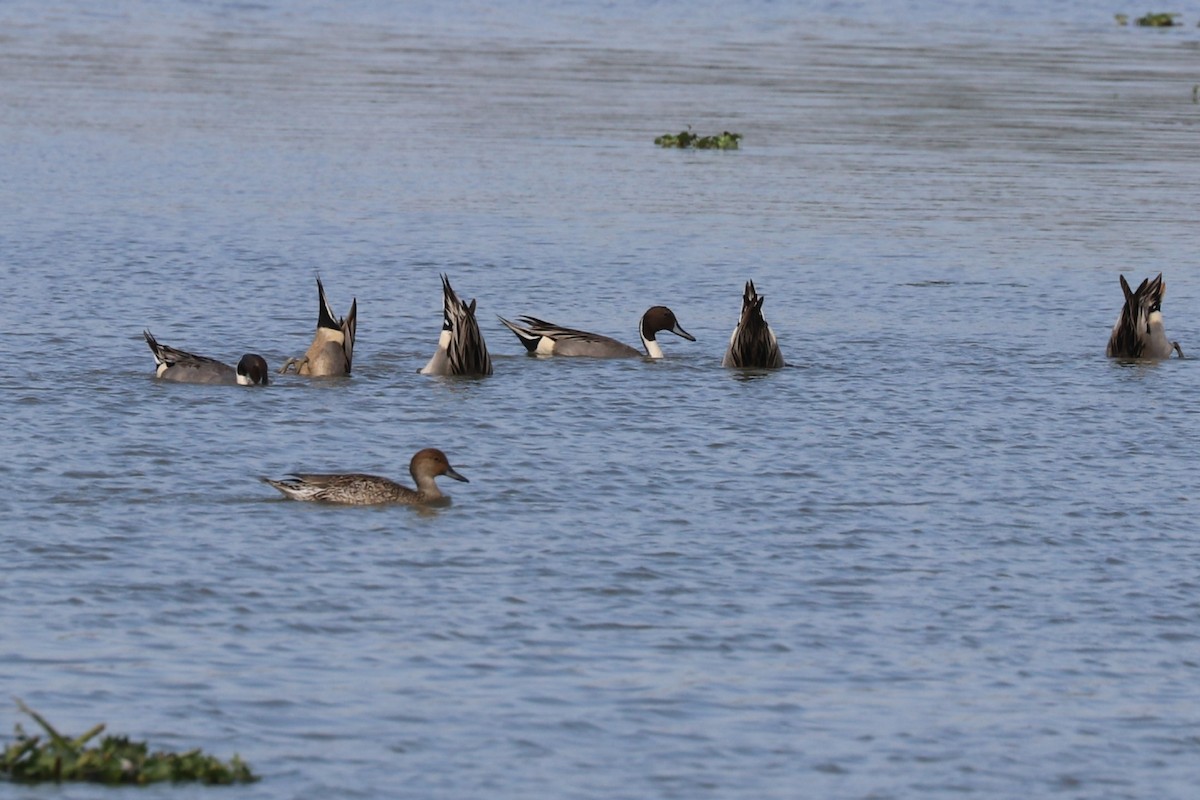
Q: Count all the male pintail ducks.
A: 6